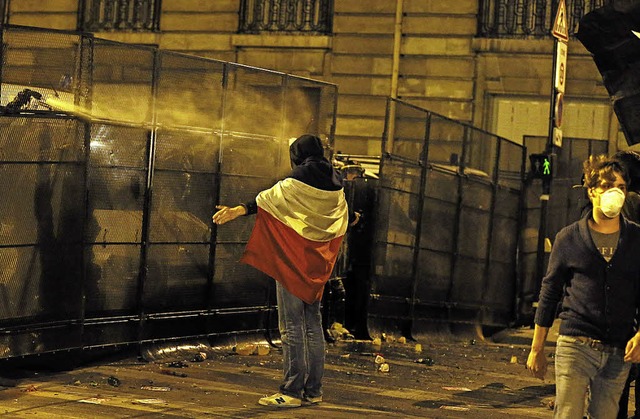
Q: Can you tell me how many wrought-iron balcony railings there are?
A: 3